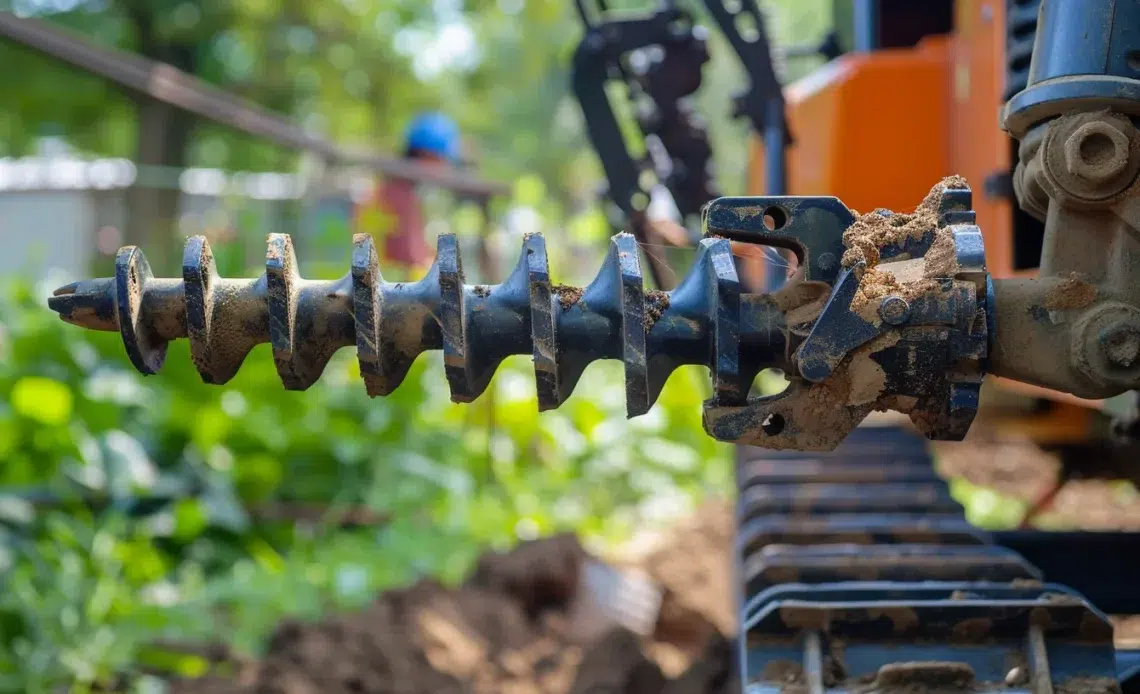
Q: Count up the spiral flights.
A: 8